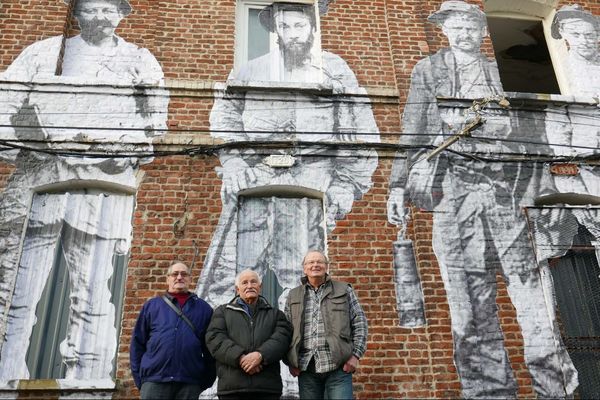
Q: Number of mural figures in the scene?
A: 4